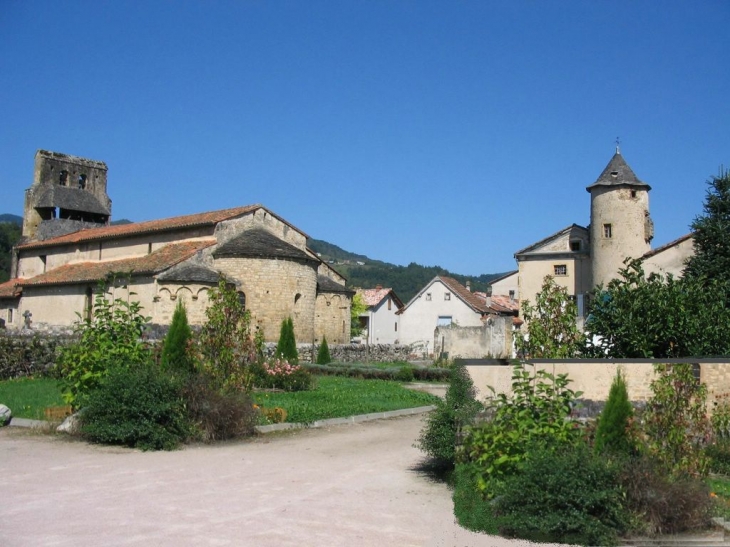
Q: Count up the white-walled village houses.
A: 2